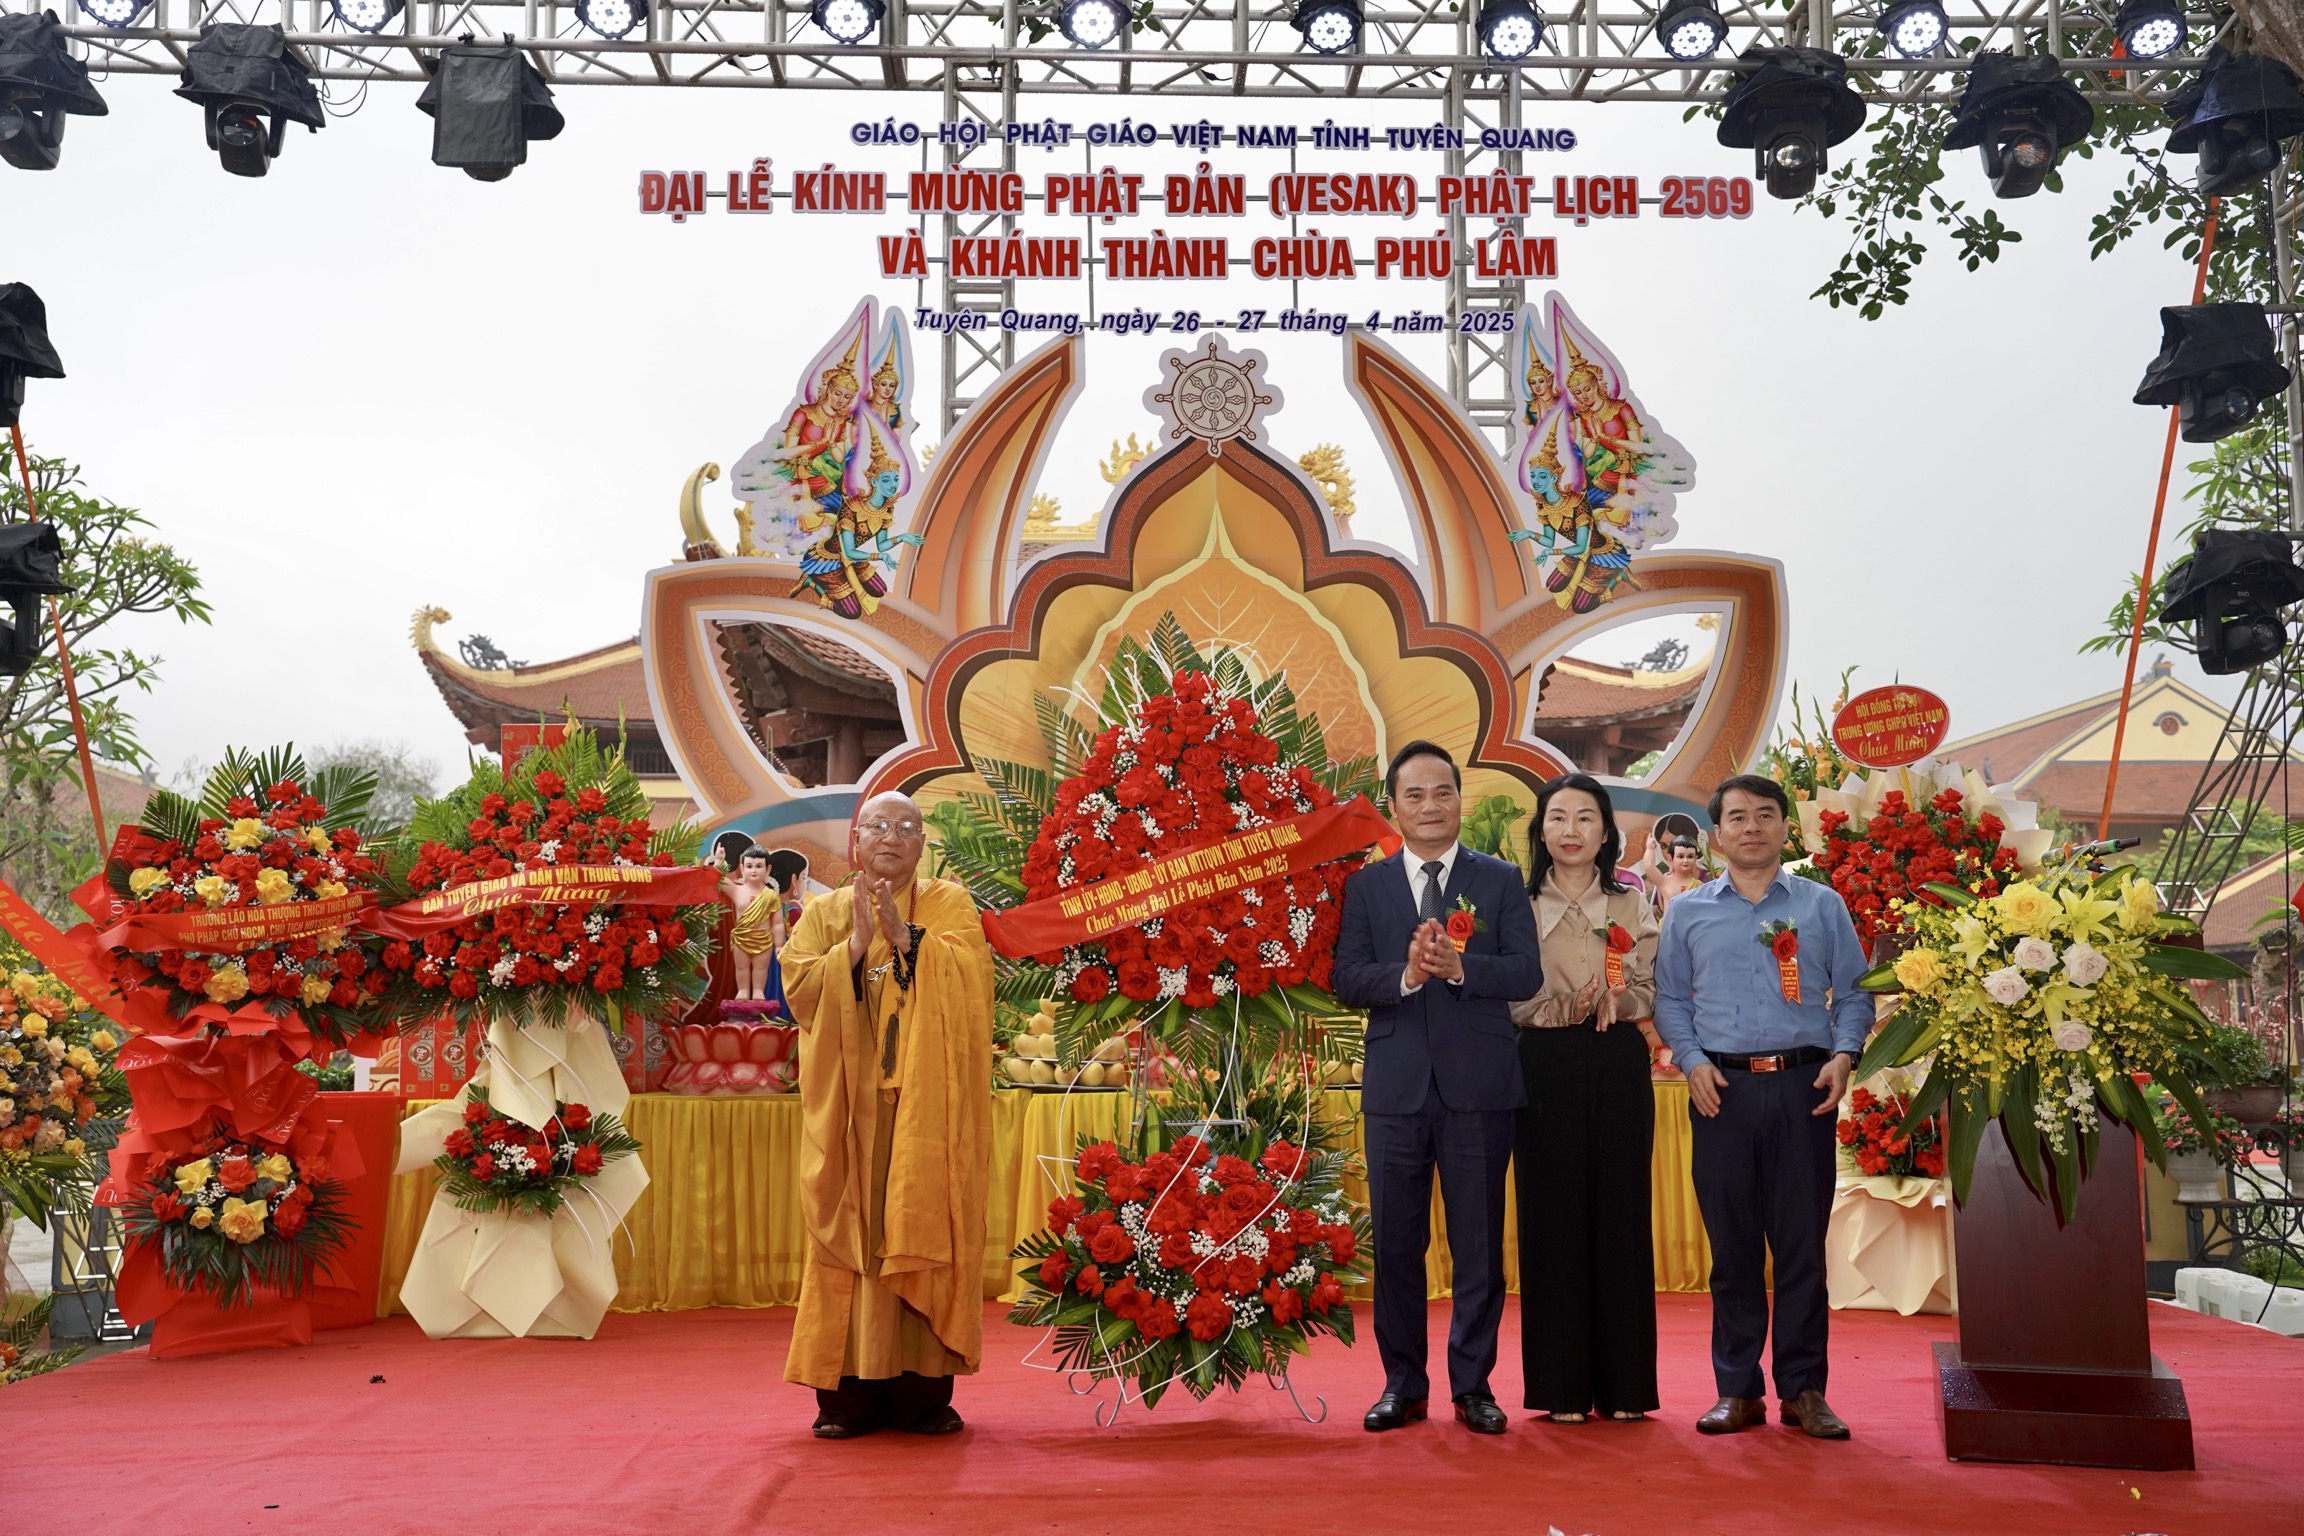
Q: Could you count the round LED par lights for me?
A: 10